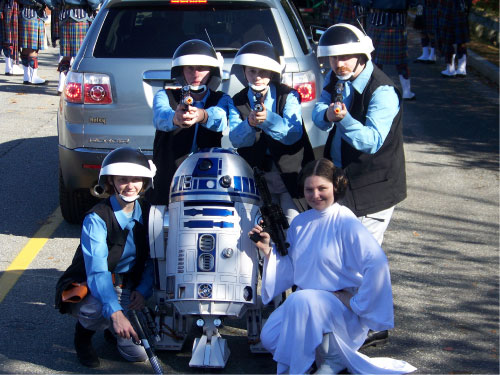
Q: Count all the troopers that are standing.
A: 3